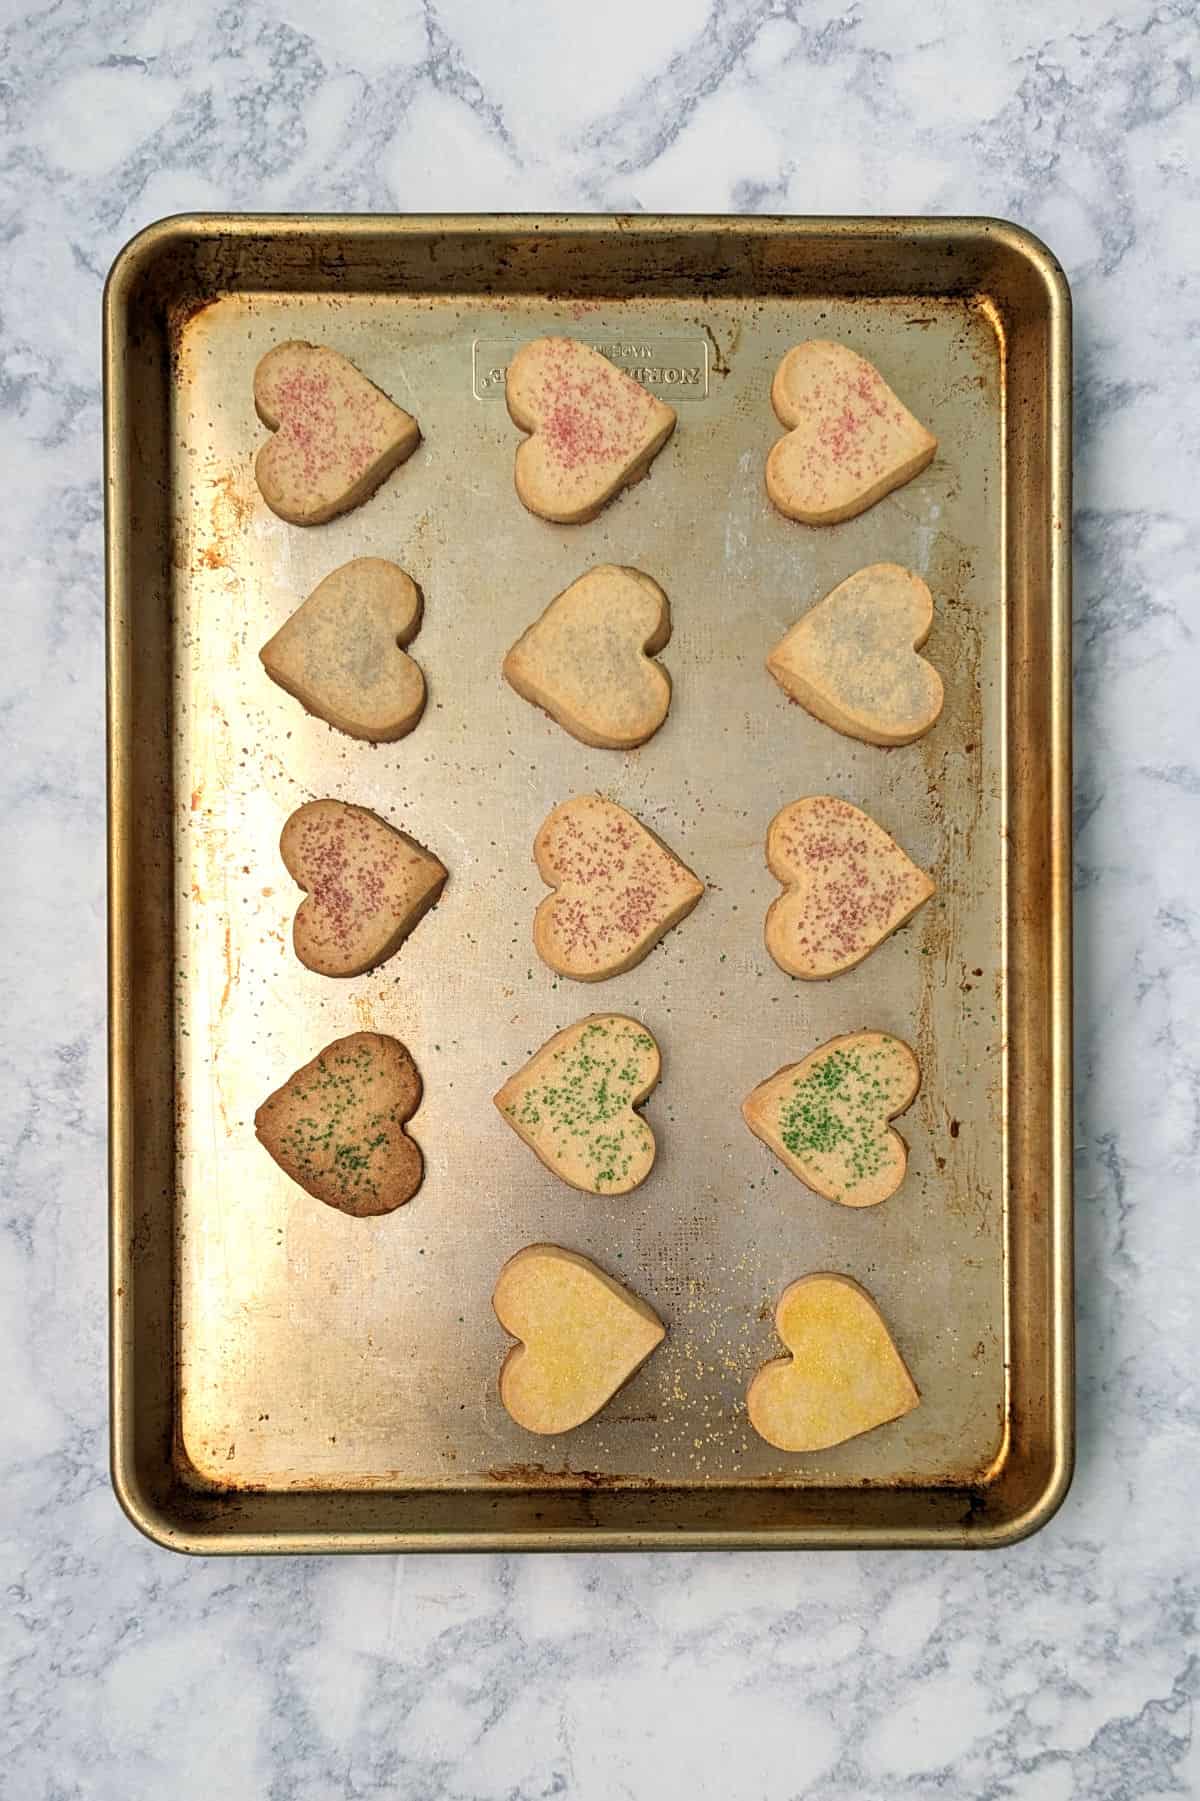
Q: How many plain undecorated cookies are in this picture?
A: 0